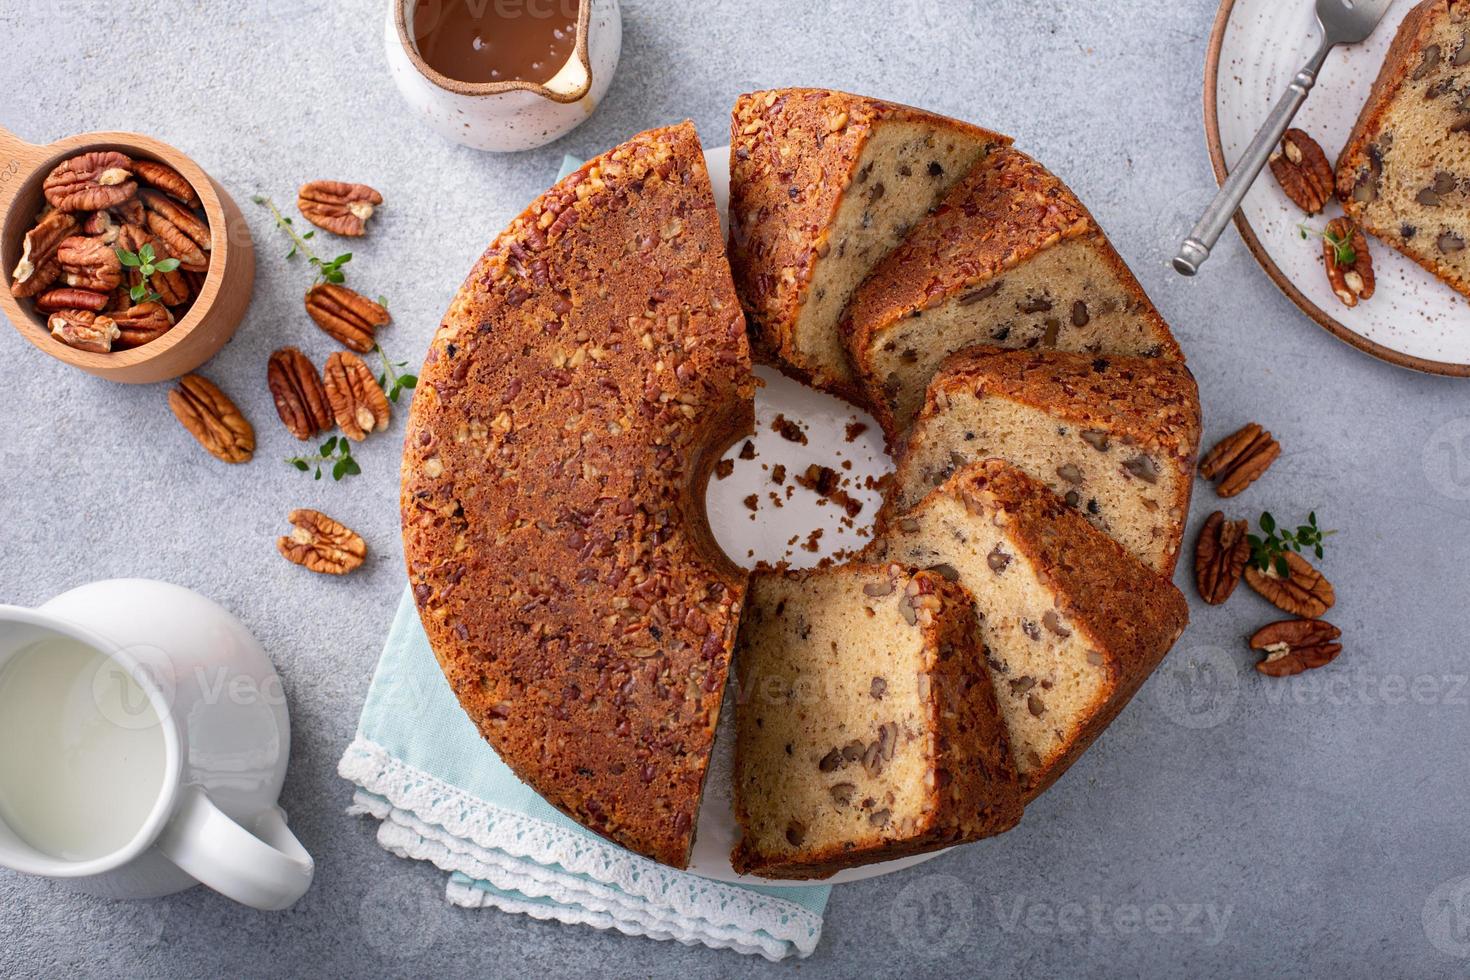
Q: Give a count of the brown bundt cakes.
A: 1